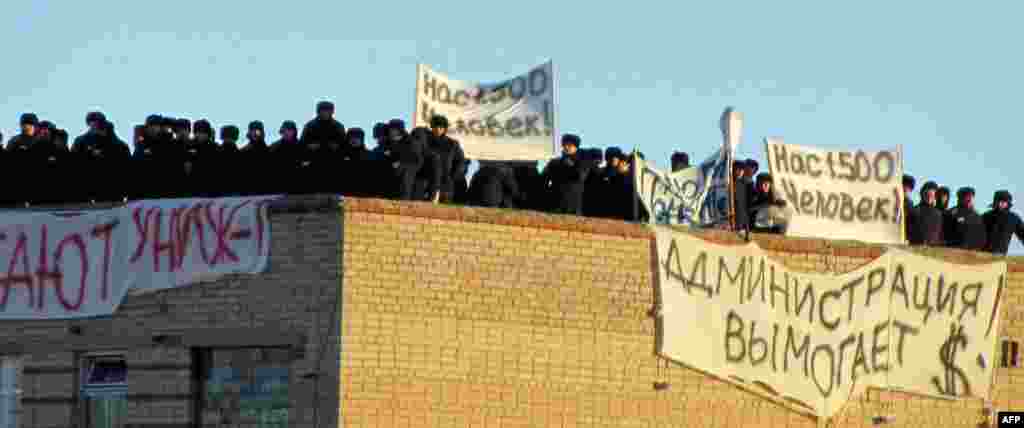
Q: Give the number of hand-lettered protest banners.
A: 5